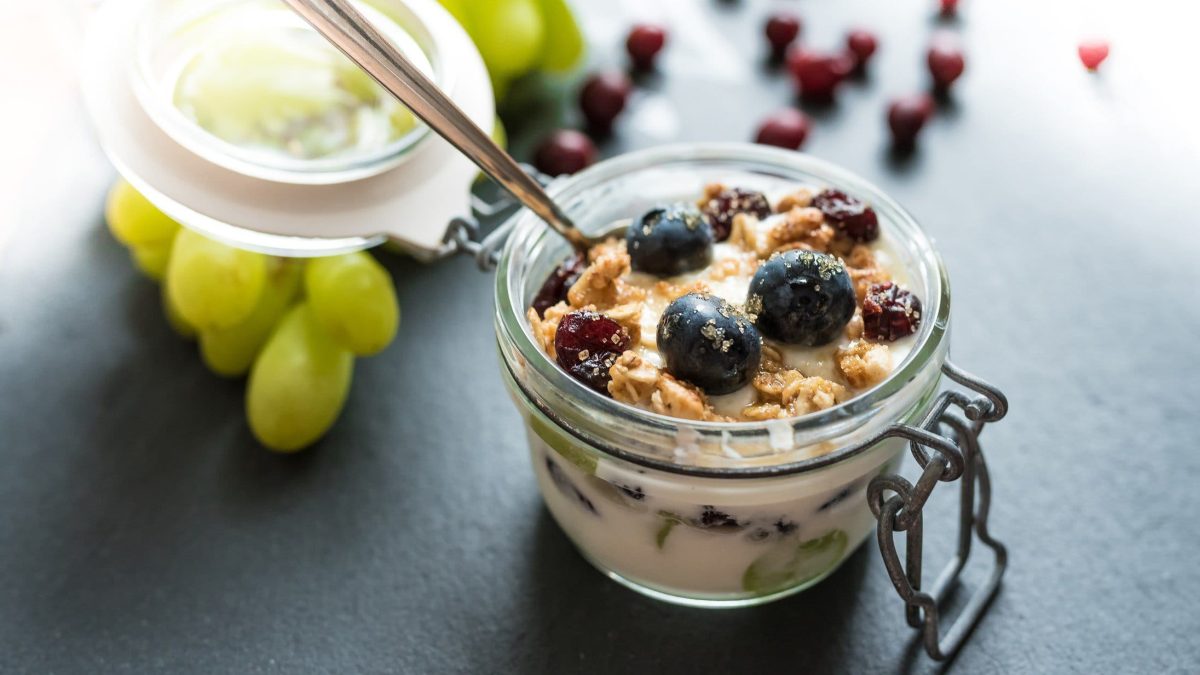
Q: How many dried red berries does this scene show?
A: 5